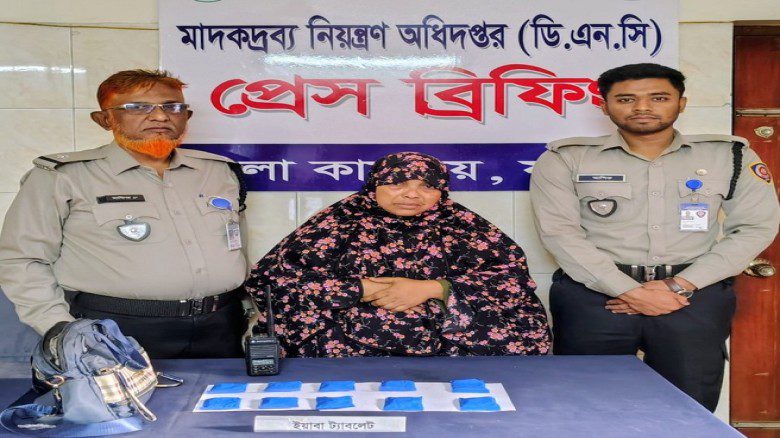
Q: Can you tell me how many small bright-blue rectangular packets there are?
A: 10